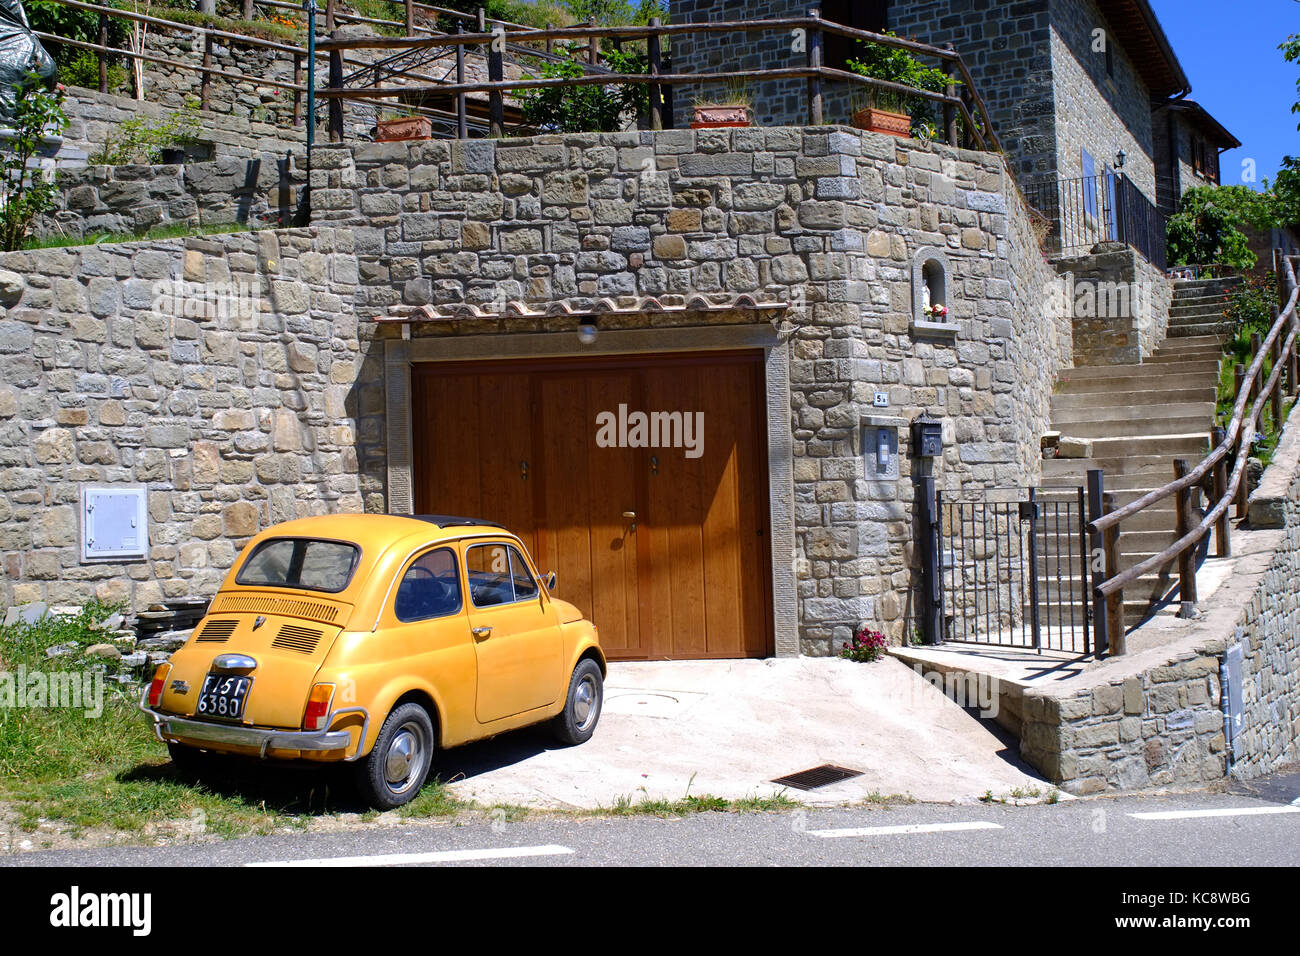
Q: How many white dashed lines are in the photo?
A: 3